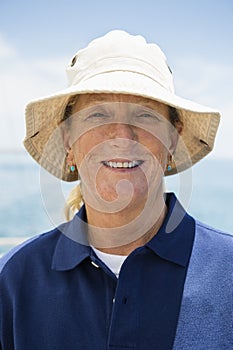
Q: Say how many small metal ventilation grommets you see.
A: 2